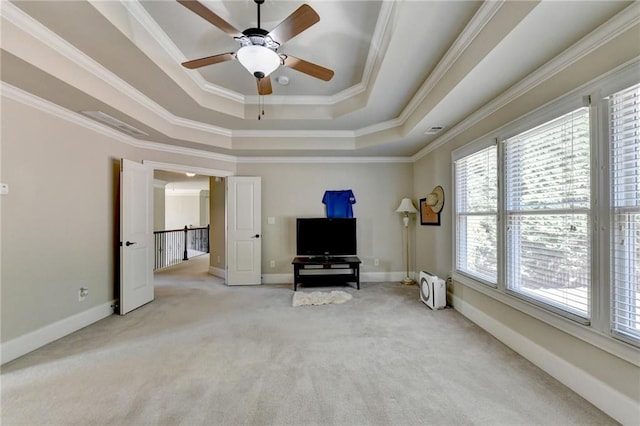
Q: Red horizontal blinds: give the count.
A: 0